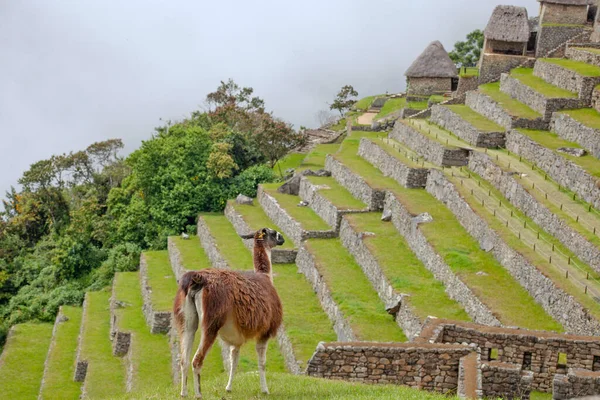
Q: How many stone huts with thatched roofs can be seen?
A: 3